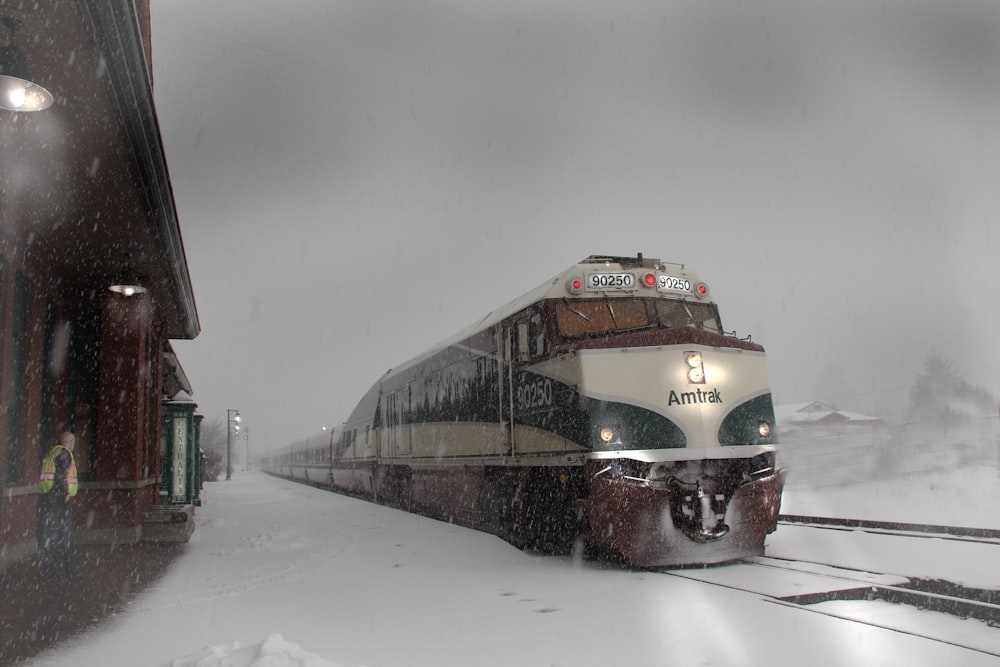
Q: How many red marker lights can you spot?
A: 3